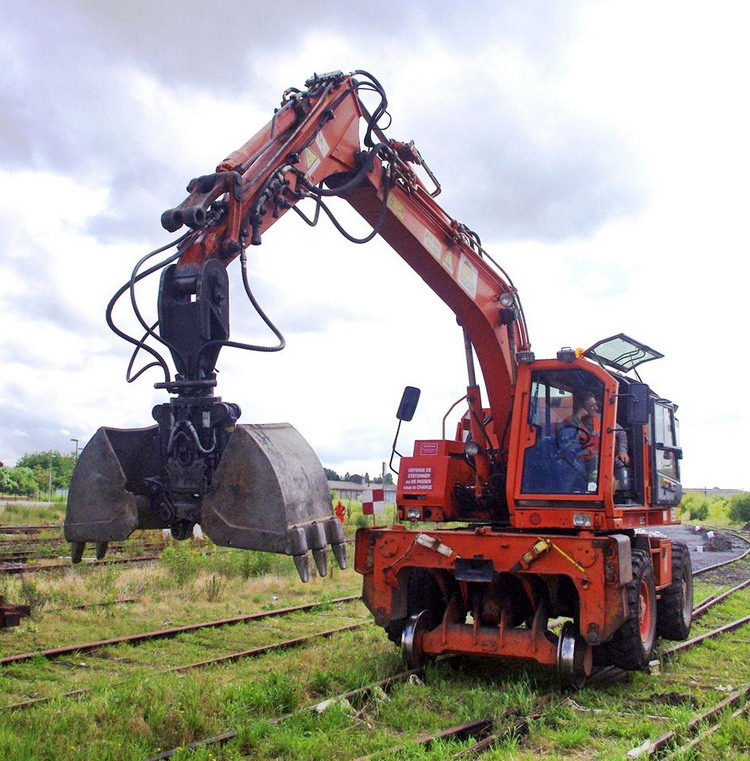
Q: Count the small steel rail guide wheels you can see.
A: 2